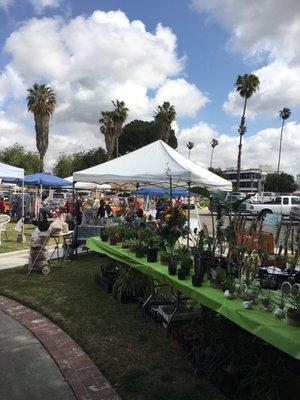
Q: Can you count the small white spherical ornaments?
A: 3